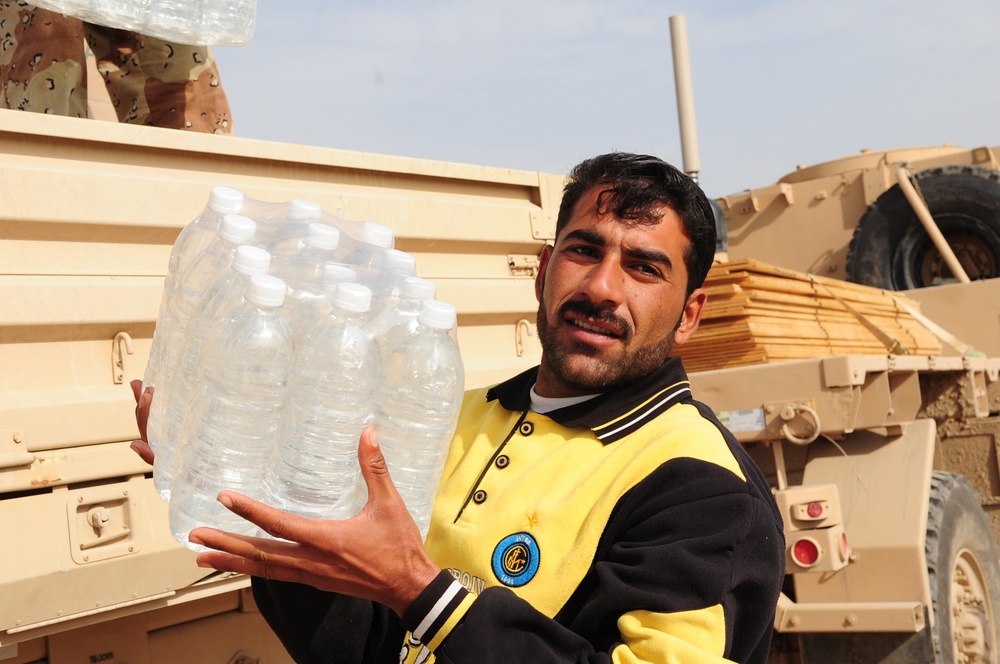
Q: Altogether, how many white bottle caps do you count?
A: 12